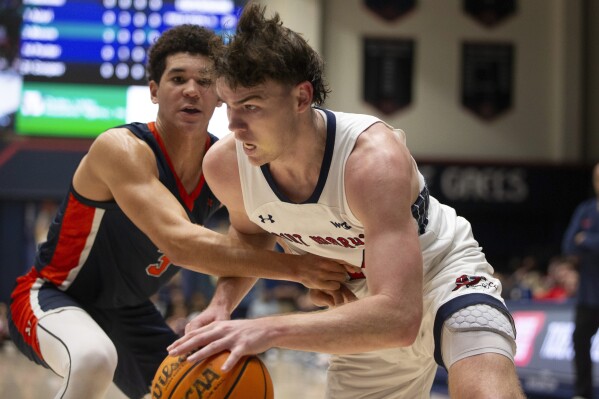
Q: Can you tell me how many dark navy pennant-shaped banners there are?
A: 4